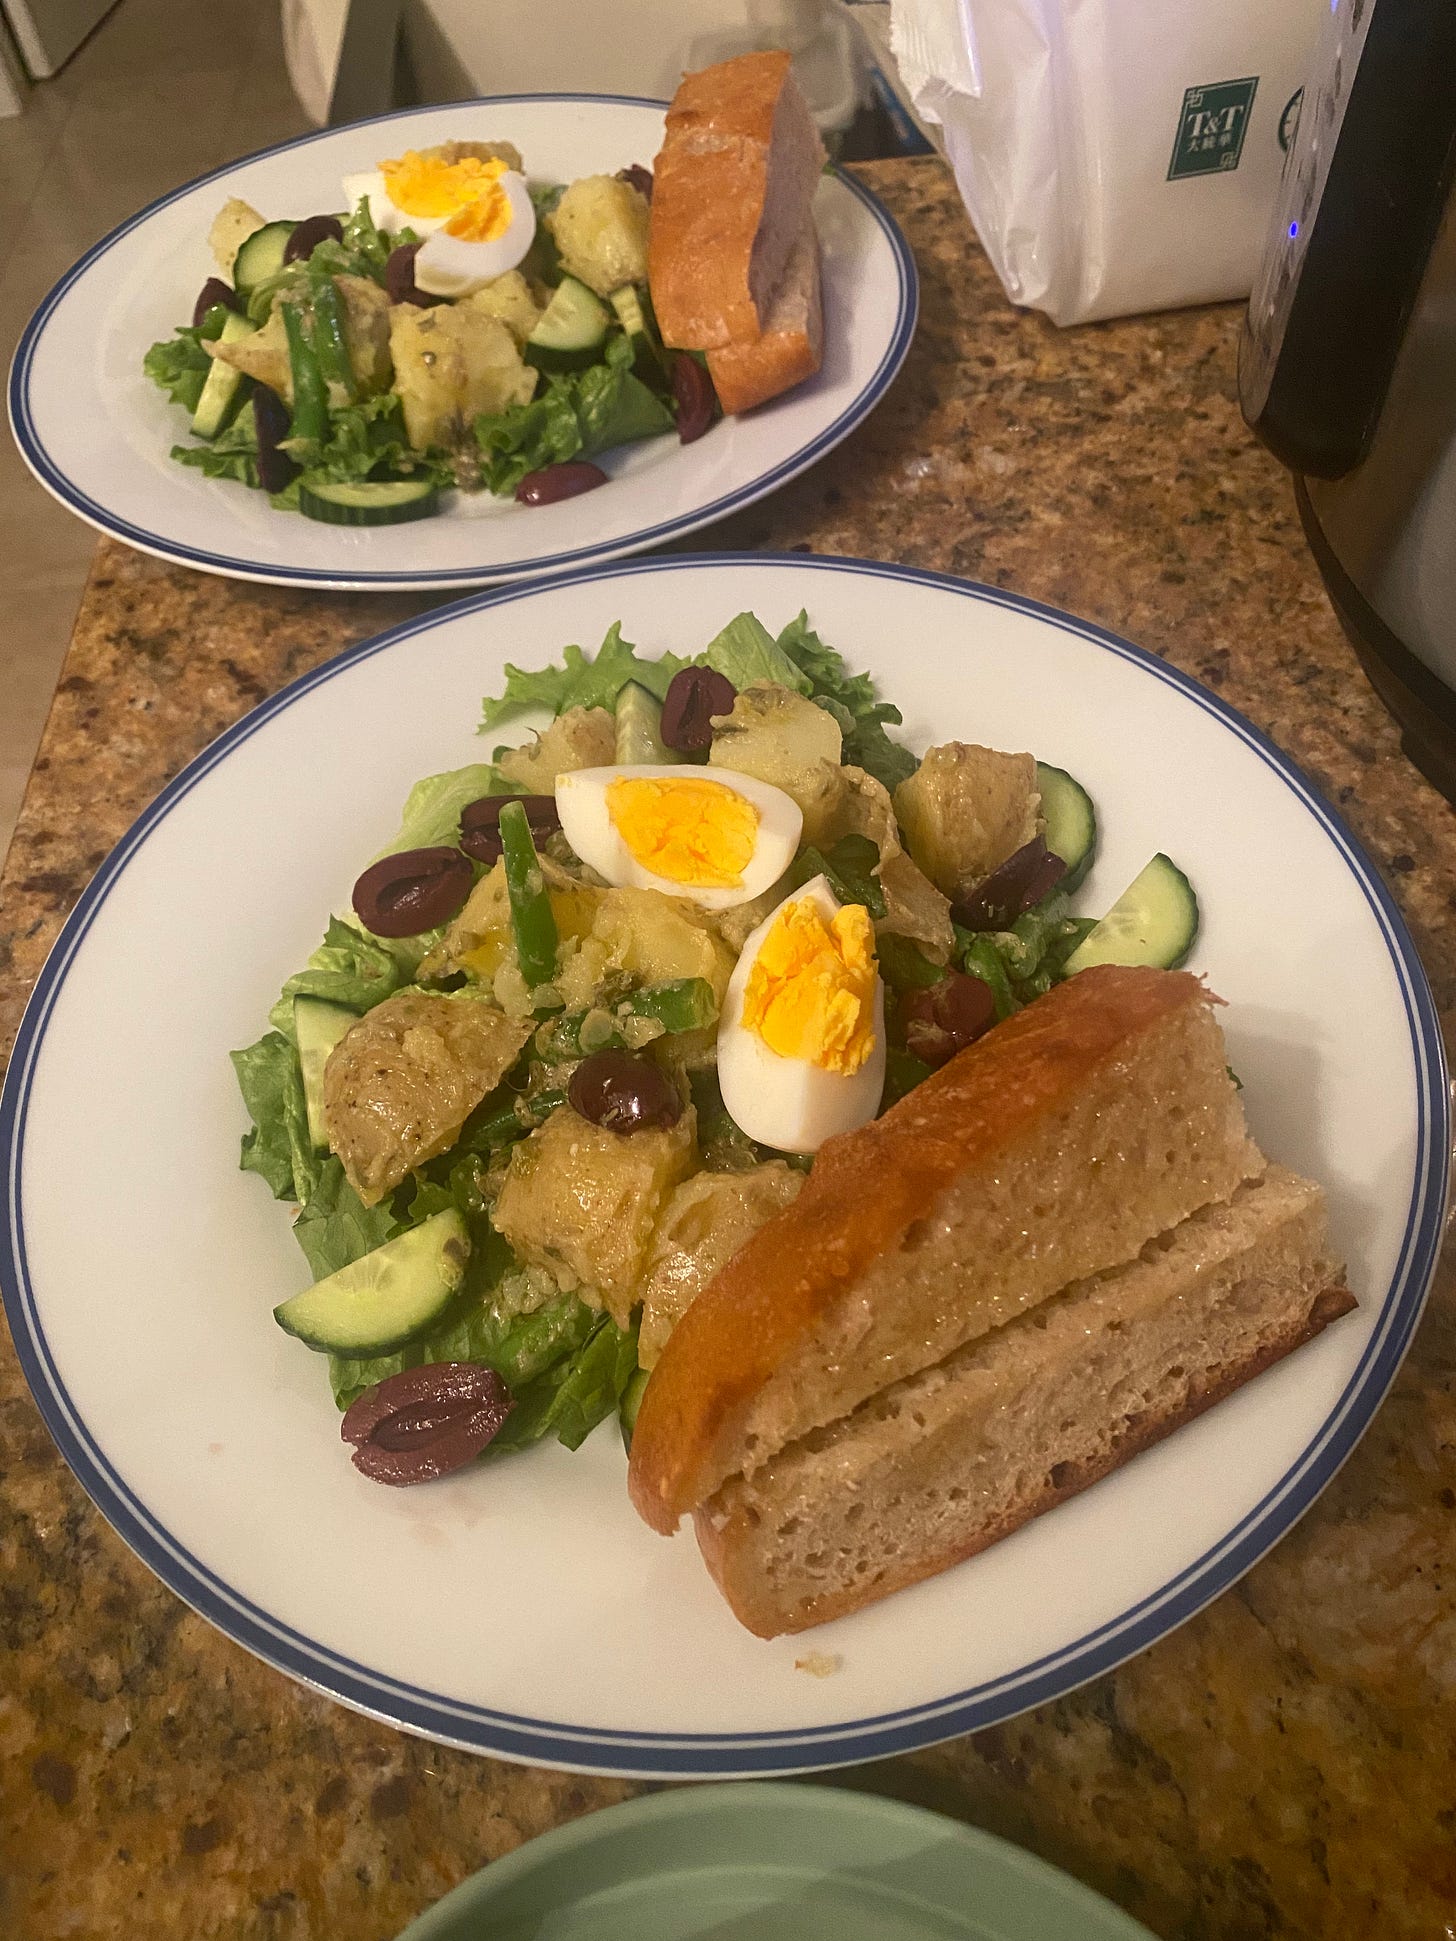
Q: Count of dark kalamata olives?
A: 14